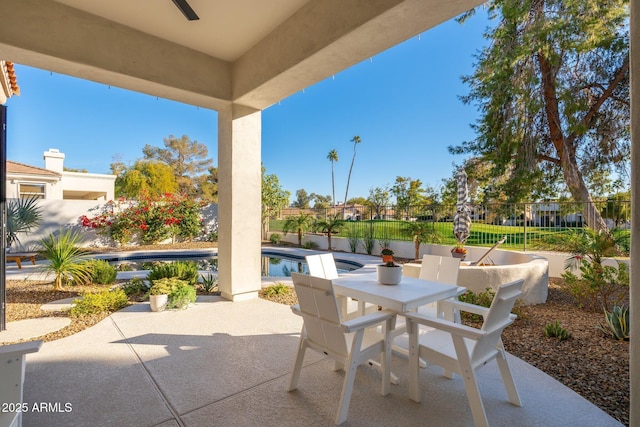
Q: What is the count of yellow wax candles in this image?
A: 0